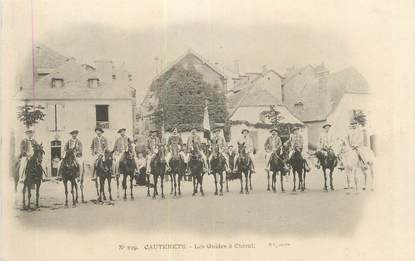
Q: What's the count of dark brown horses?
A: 12